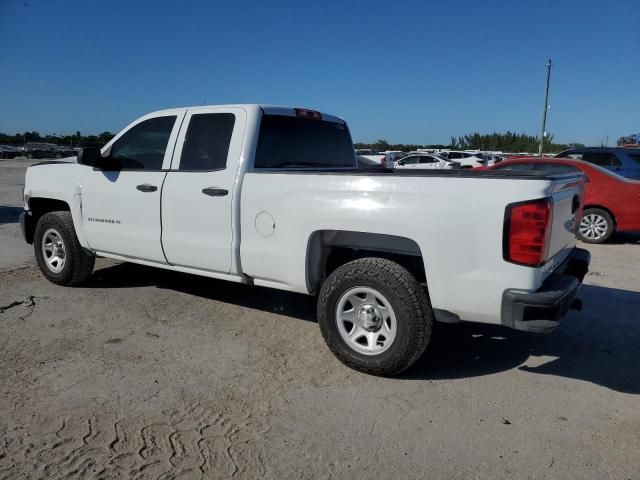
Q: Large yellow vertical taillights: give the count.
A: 0